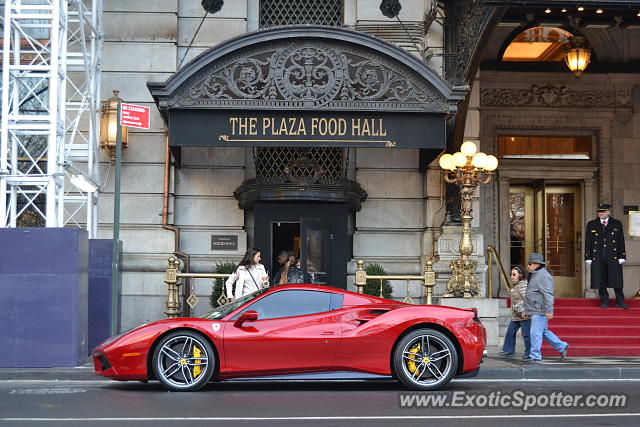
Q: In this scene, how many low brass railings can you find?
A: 2